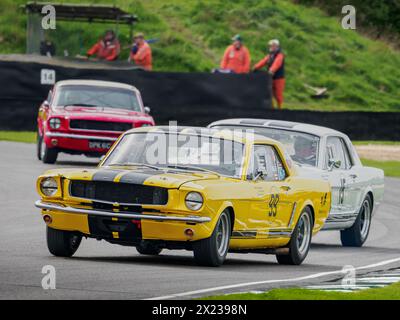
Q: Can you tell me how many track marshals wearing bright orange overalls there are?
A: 4